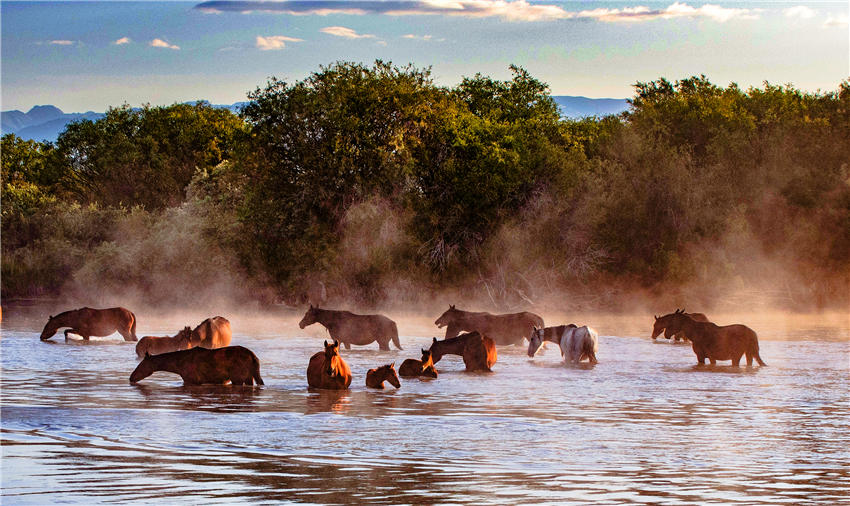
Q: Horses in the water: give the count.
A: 13